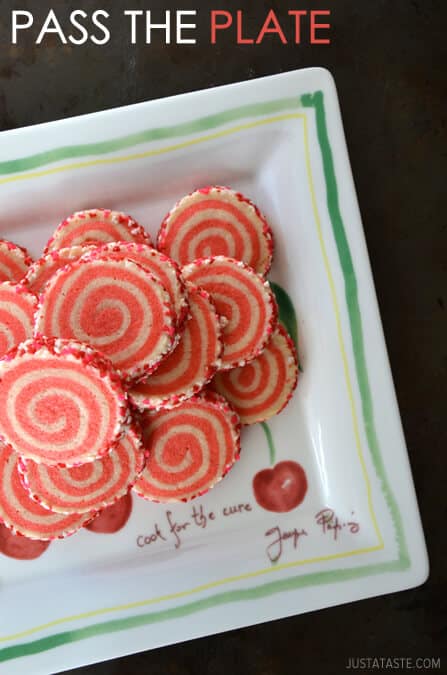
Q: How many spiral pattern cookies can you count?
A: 14